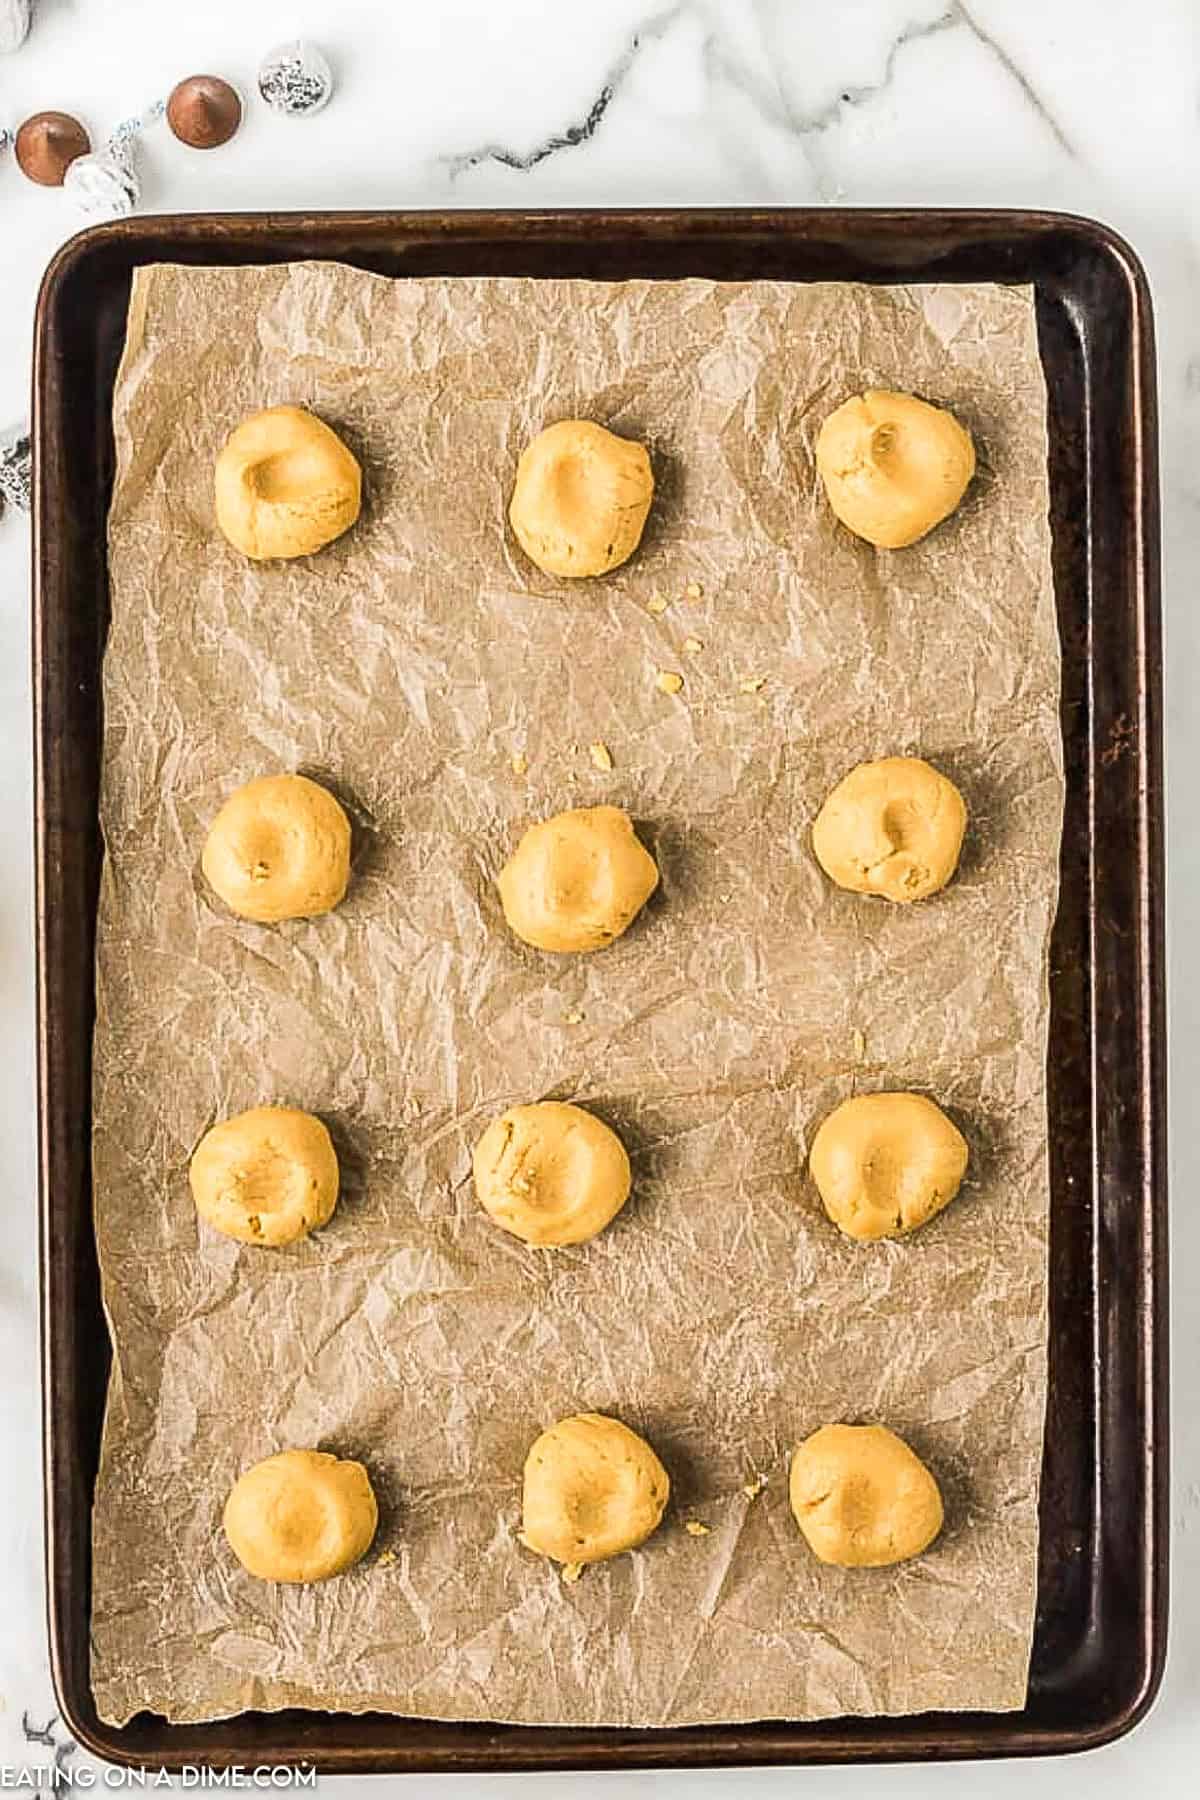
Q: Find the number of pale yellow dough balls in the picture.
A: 12